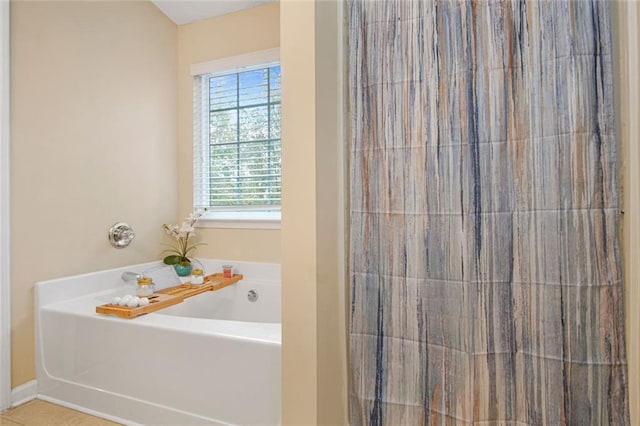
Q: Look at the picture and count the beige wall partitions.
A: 1